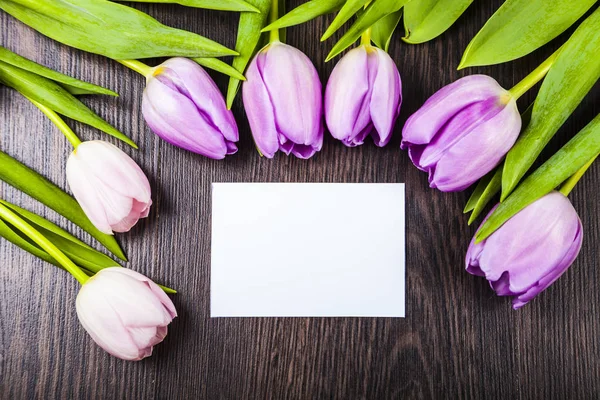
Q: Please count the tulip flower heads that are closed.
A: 7